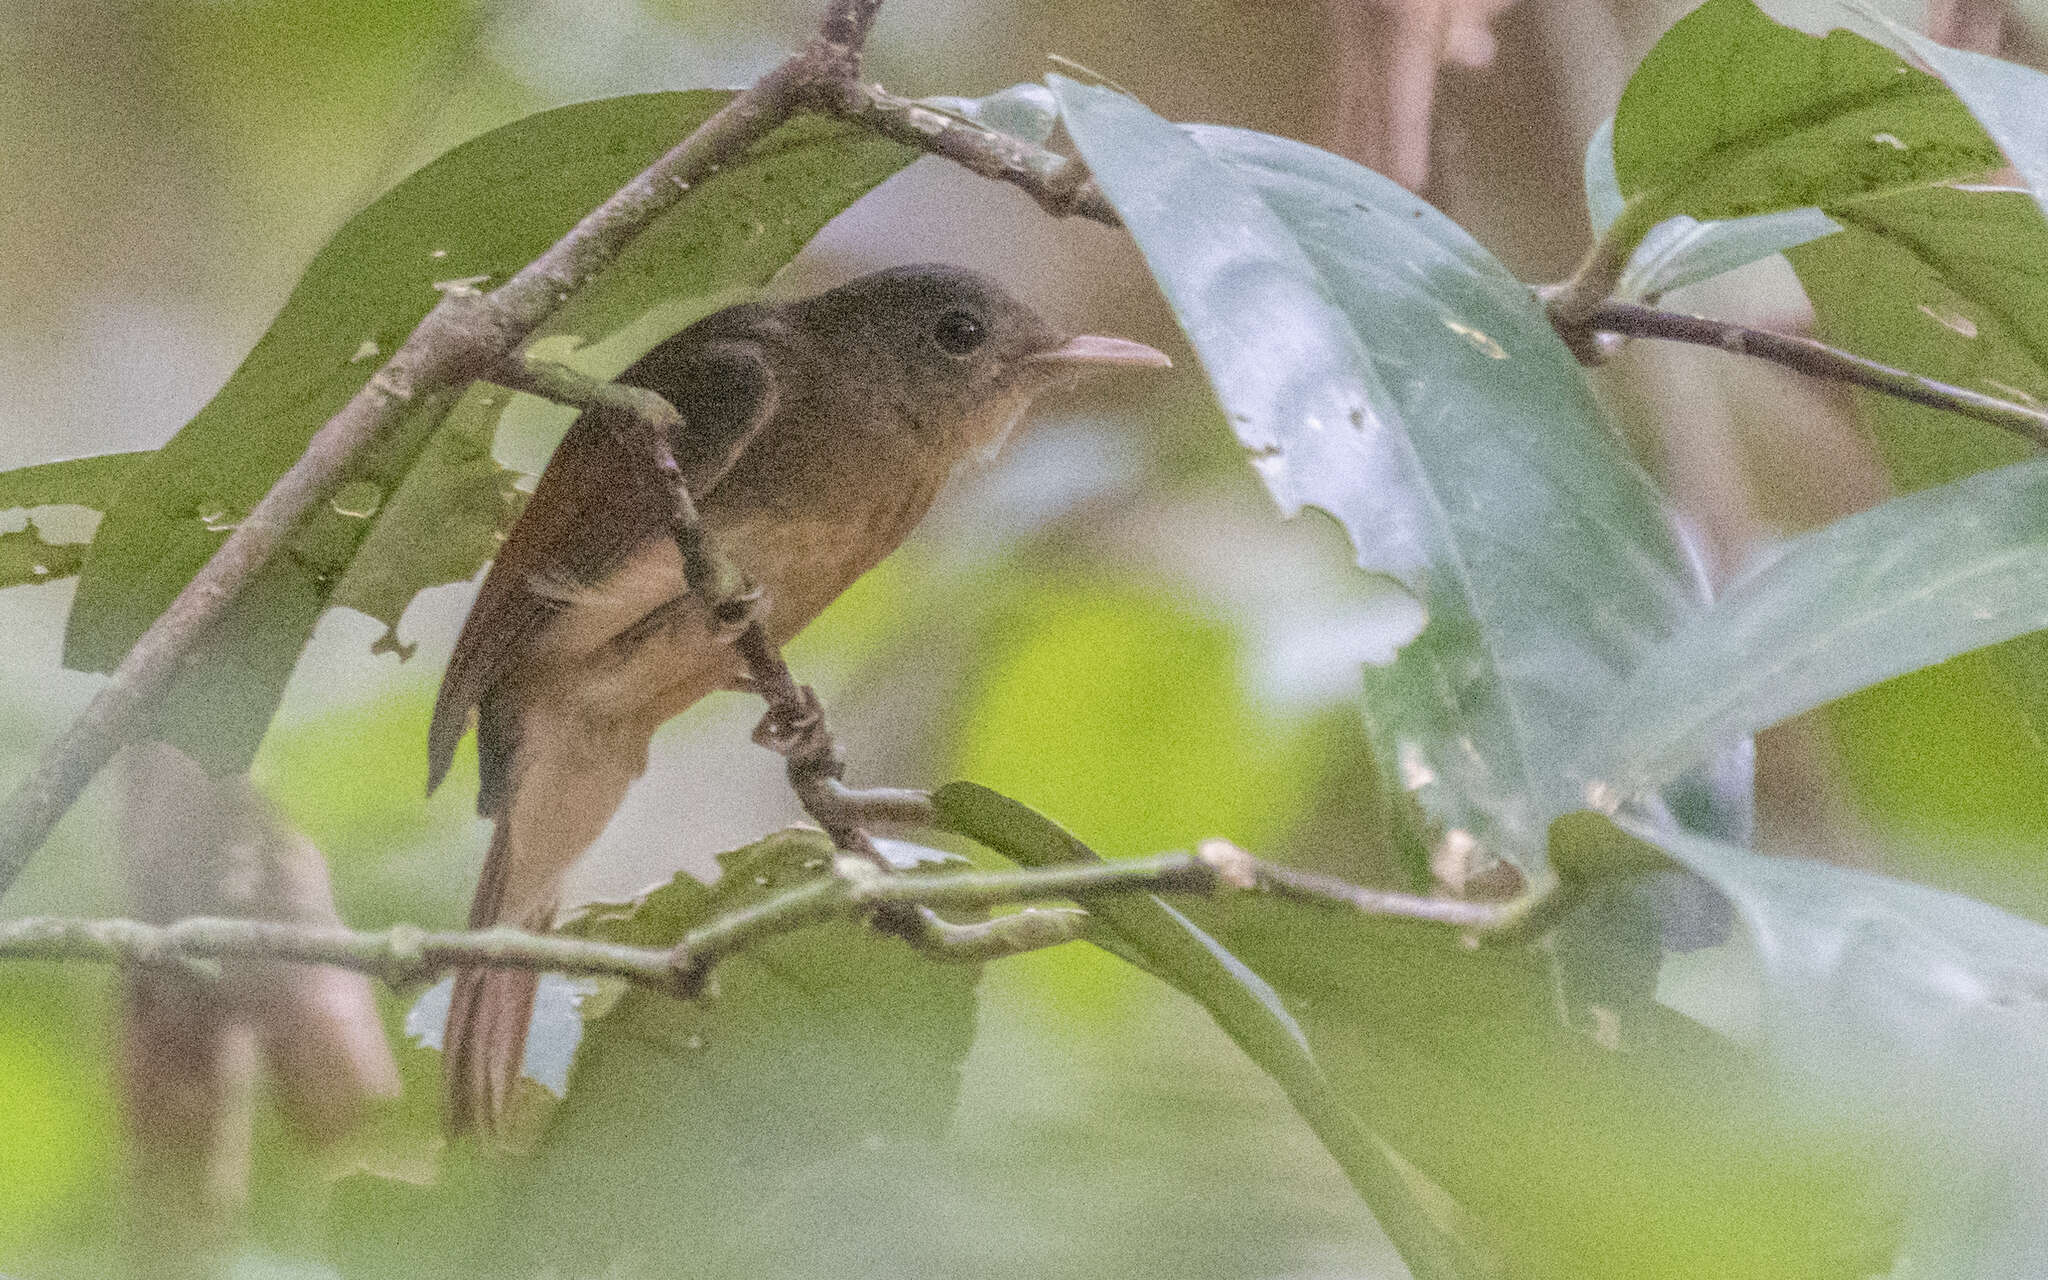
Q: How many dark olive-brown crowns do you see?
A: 1